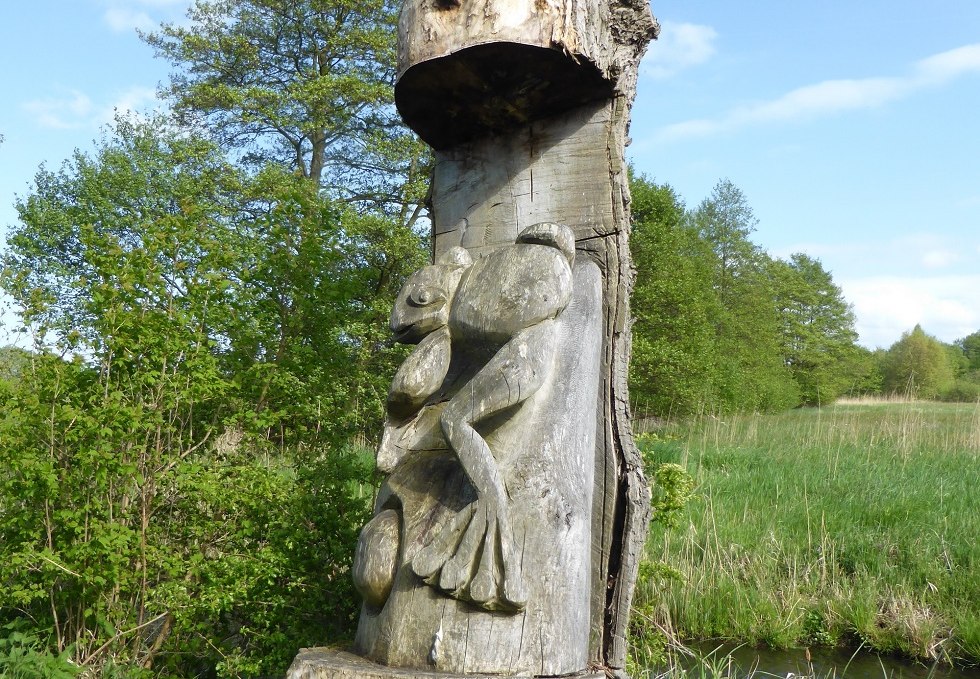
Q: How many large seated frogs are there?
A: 1